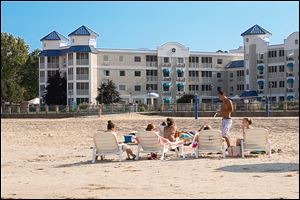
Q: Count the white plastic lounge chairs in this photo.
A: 4